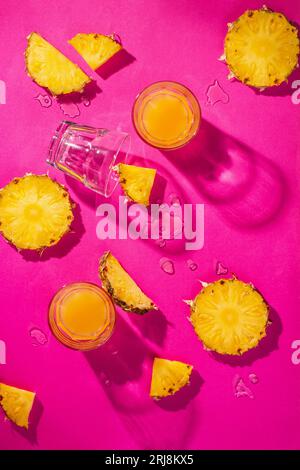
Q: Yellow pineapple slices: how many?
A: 9